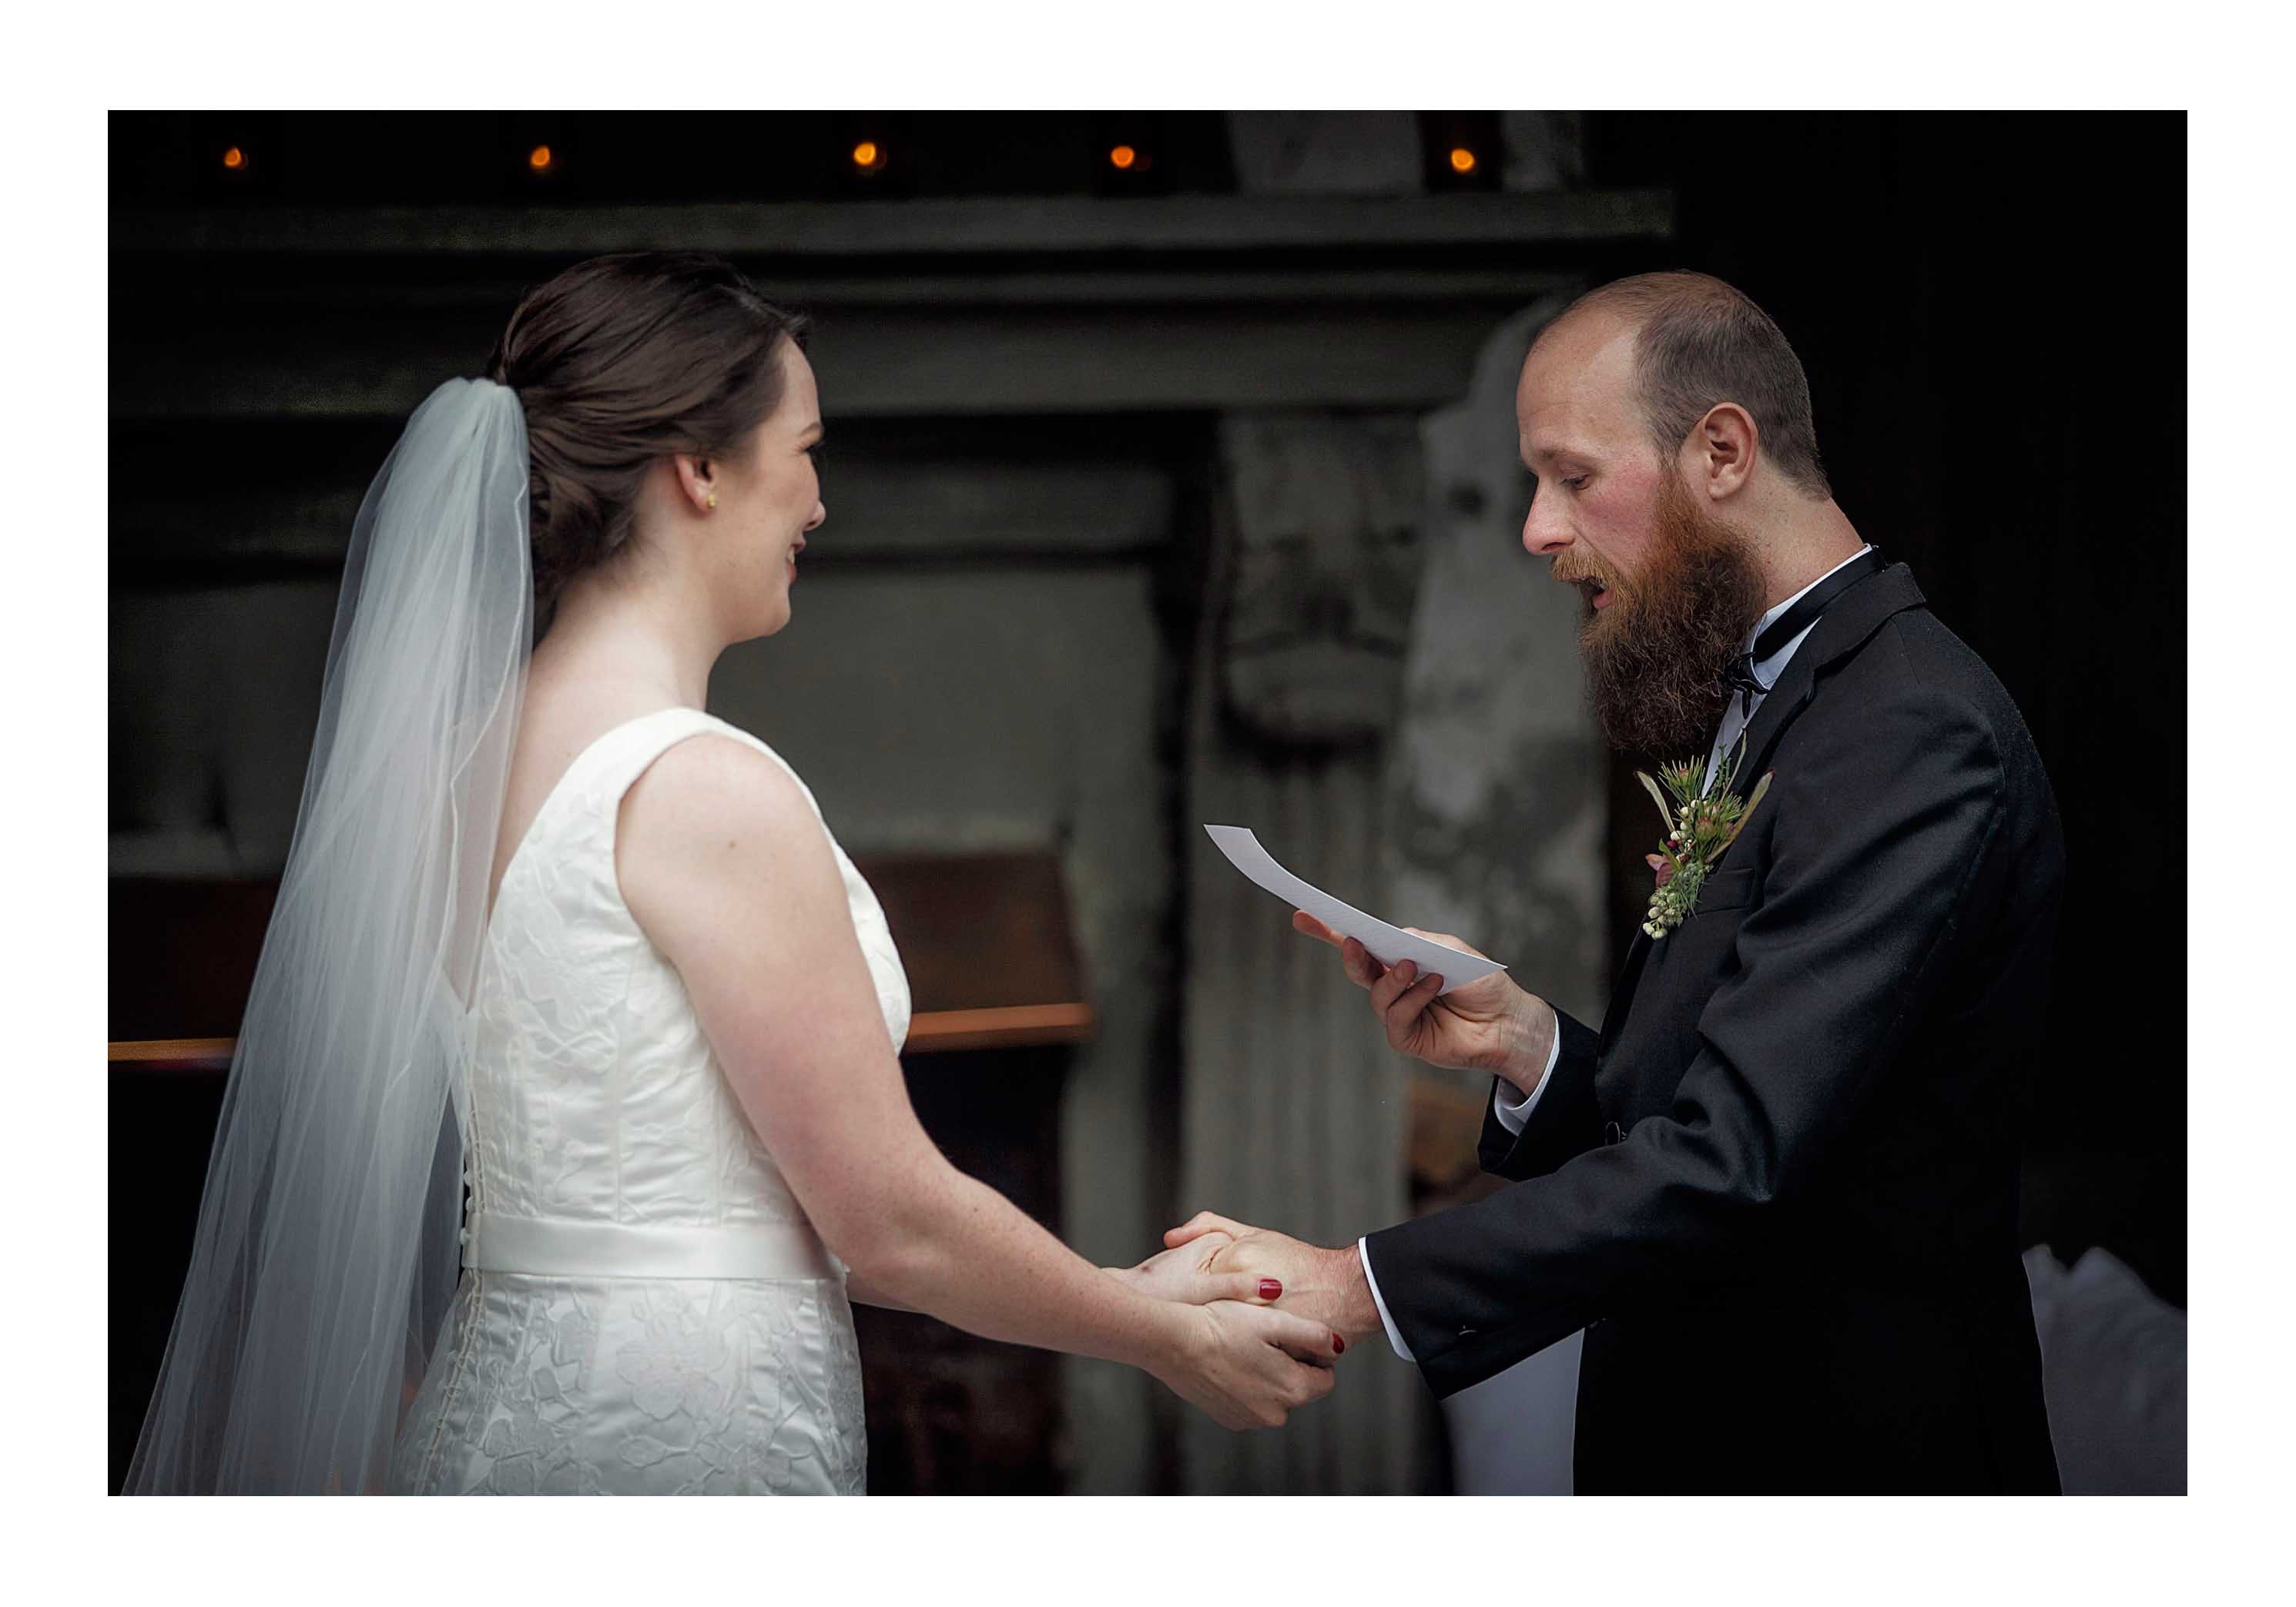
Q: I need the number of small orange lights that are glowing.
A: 5